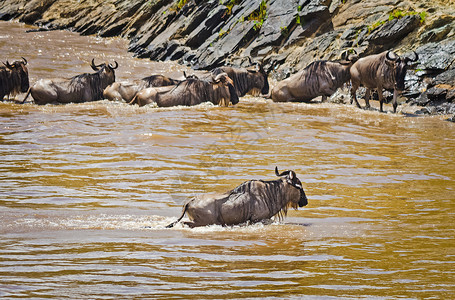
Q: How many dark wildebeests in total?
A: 8